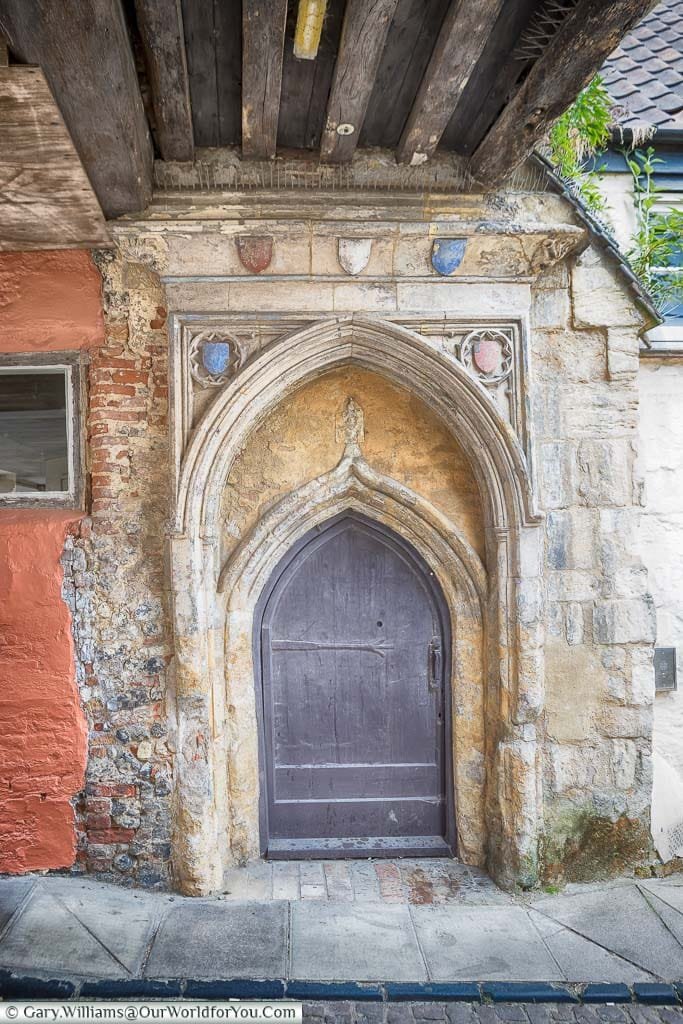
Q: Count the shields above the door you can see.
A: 5